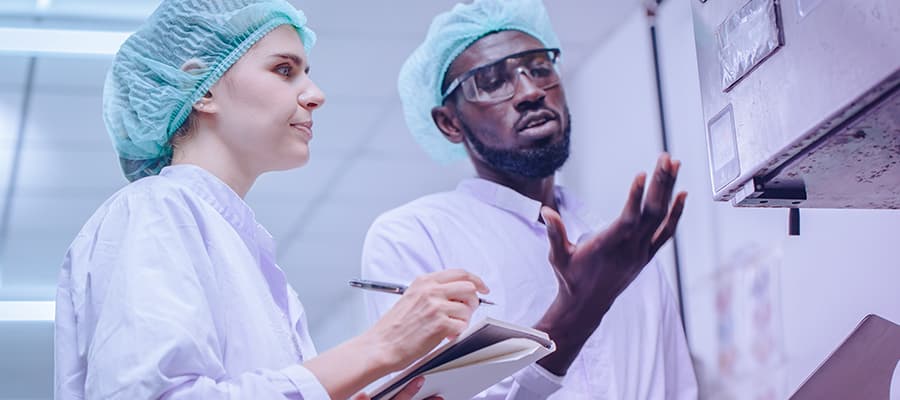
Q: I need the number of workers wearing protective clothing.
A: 2